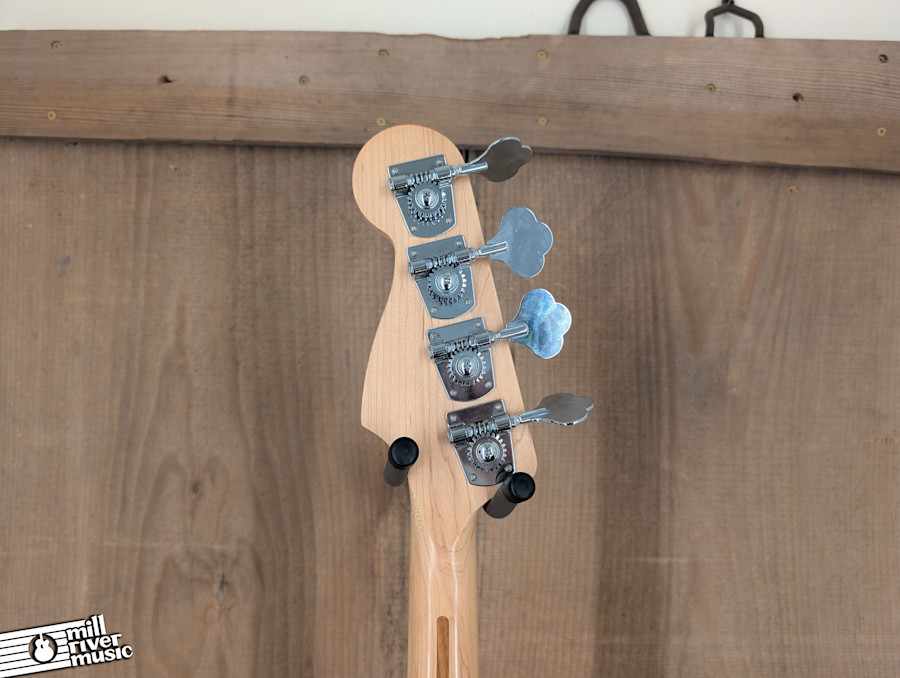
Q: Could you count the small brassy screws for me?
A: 10